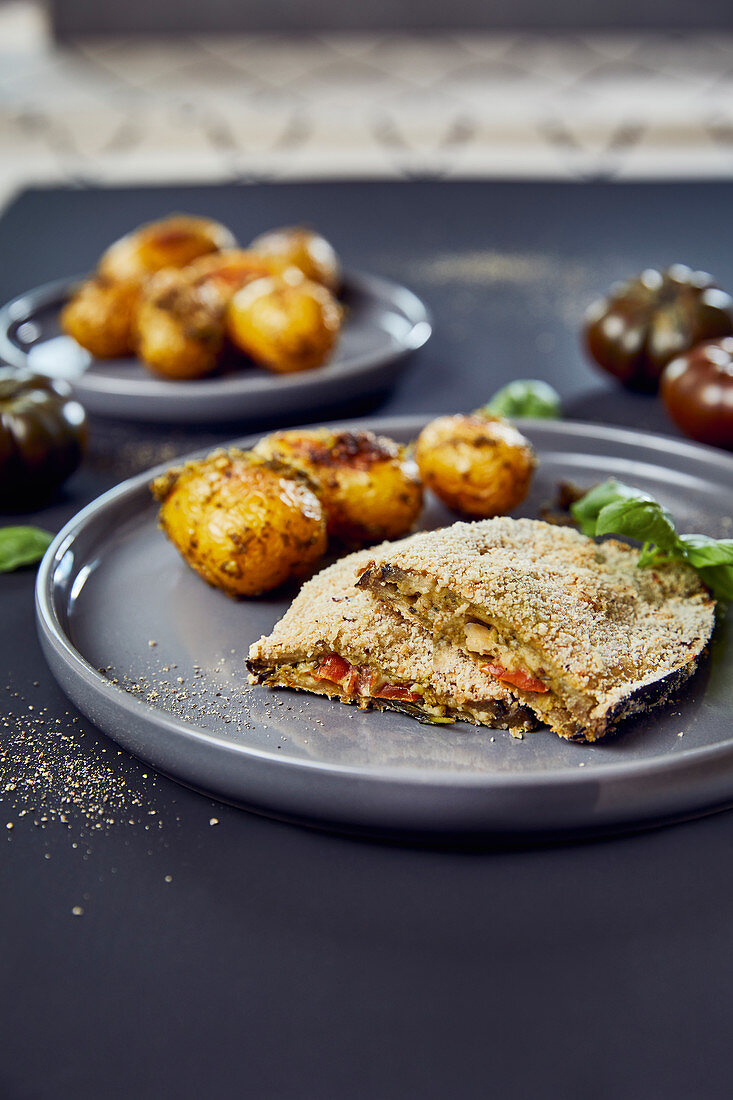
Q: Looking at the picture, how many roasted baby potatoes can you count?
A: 9